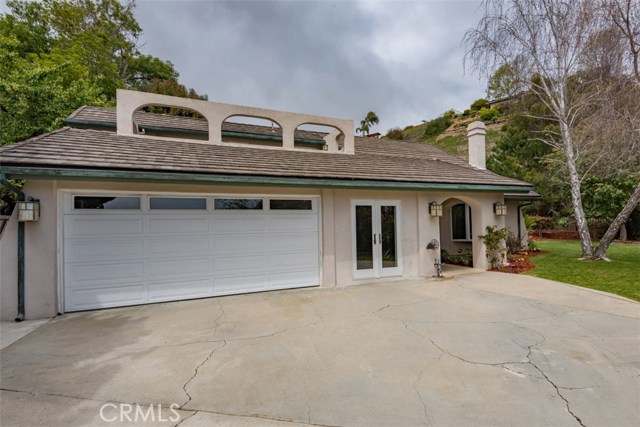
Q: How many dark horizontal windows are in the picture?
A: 4